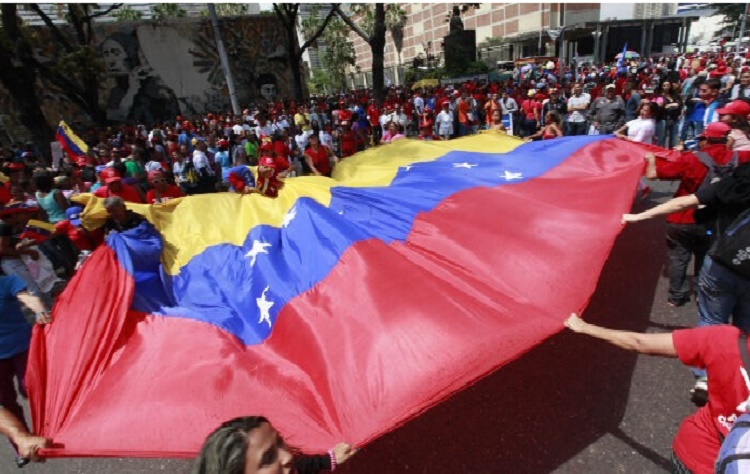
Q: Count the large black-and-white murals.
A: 1